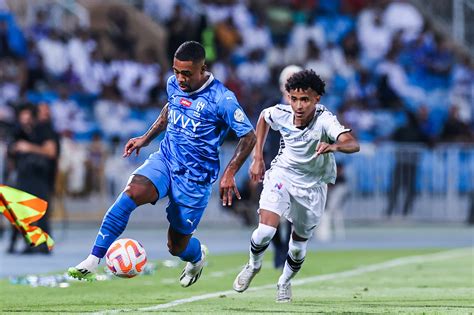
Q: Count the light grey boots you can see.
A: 2